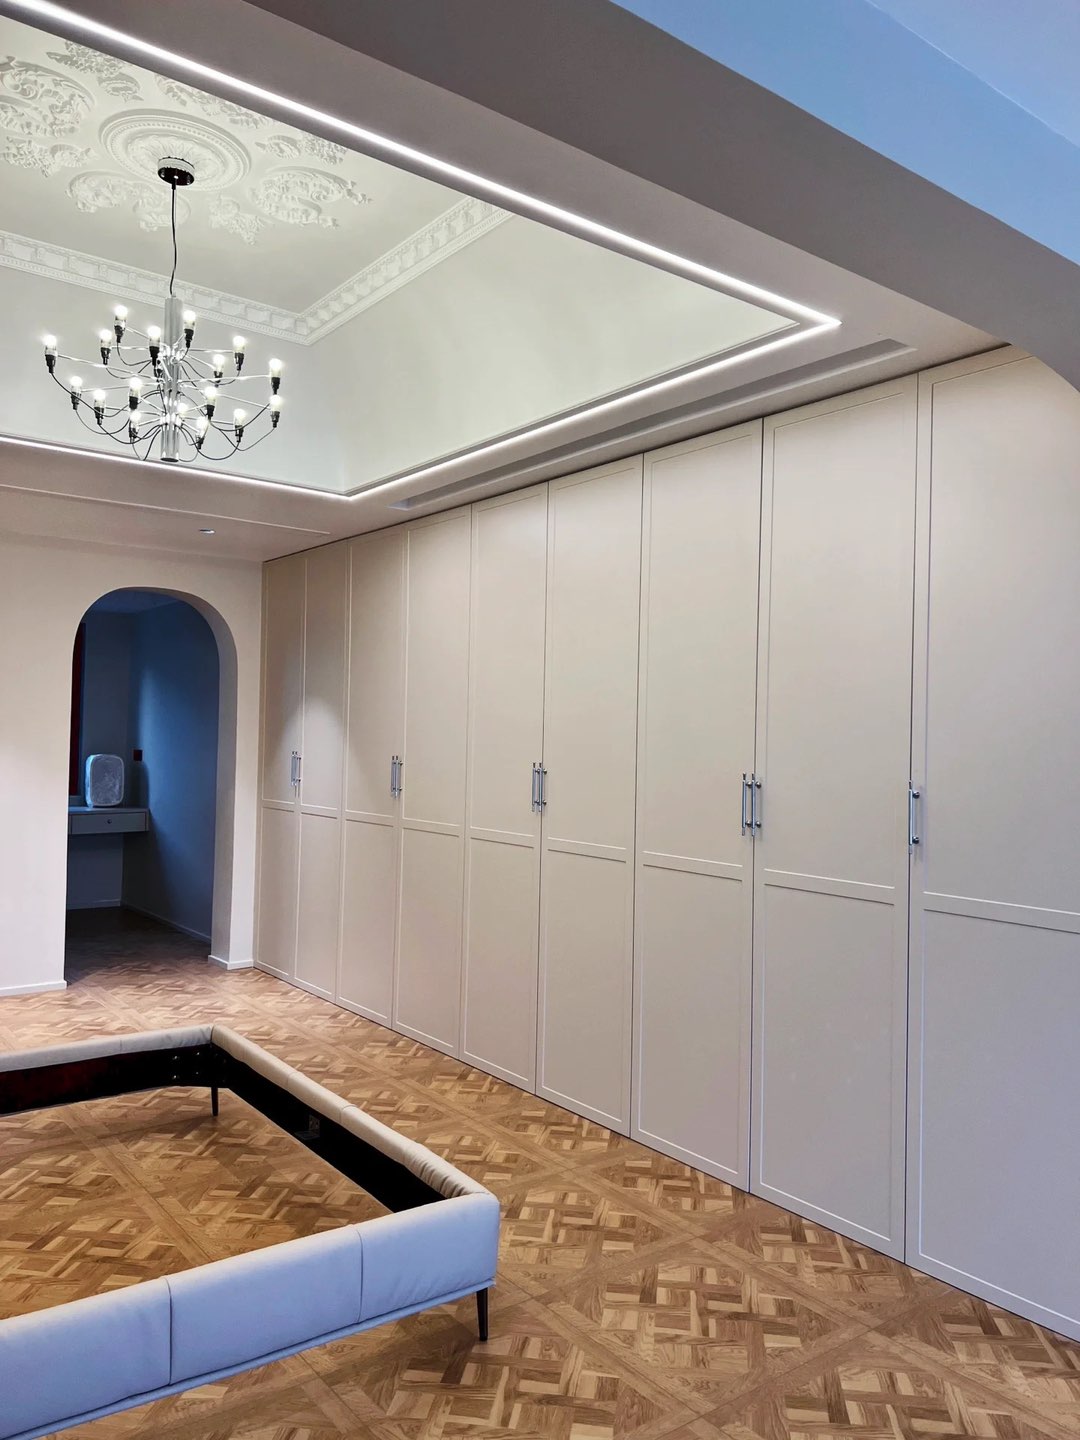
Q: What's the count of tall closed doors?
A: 9